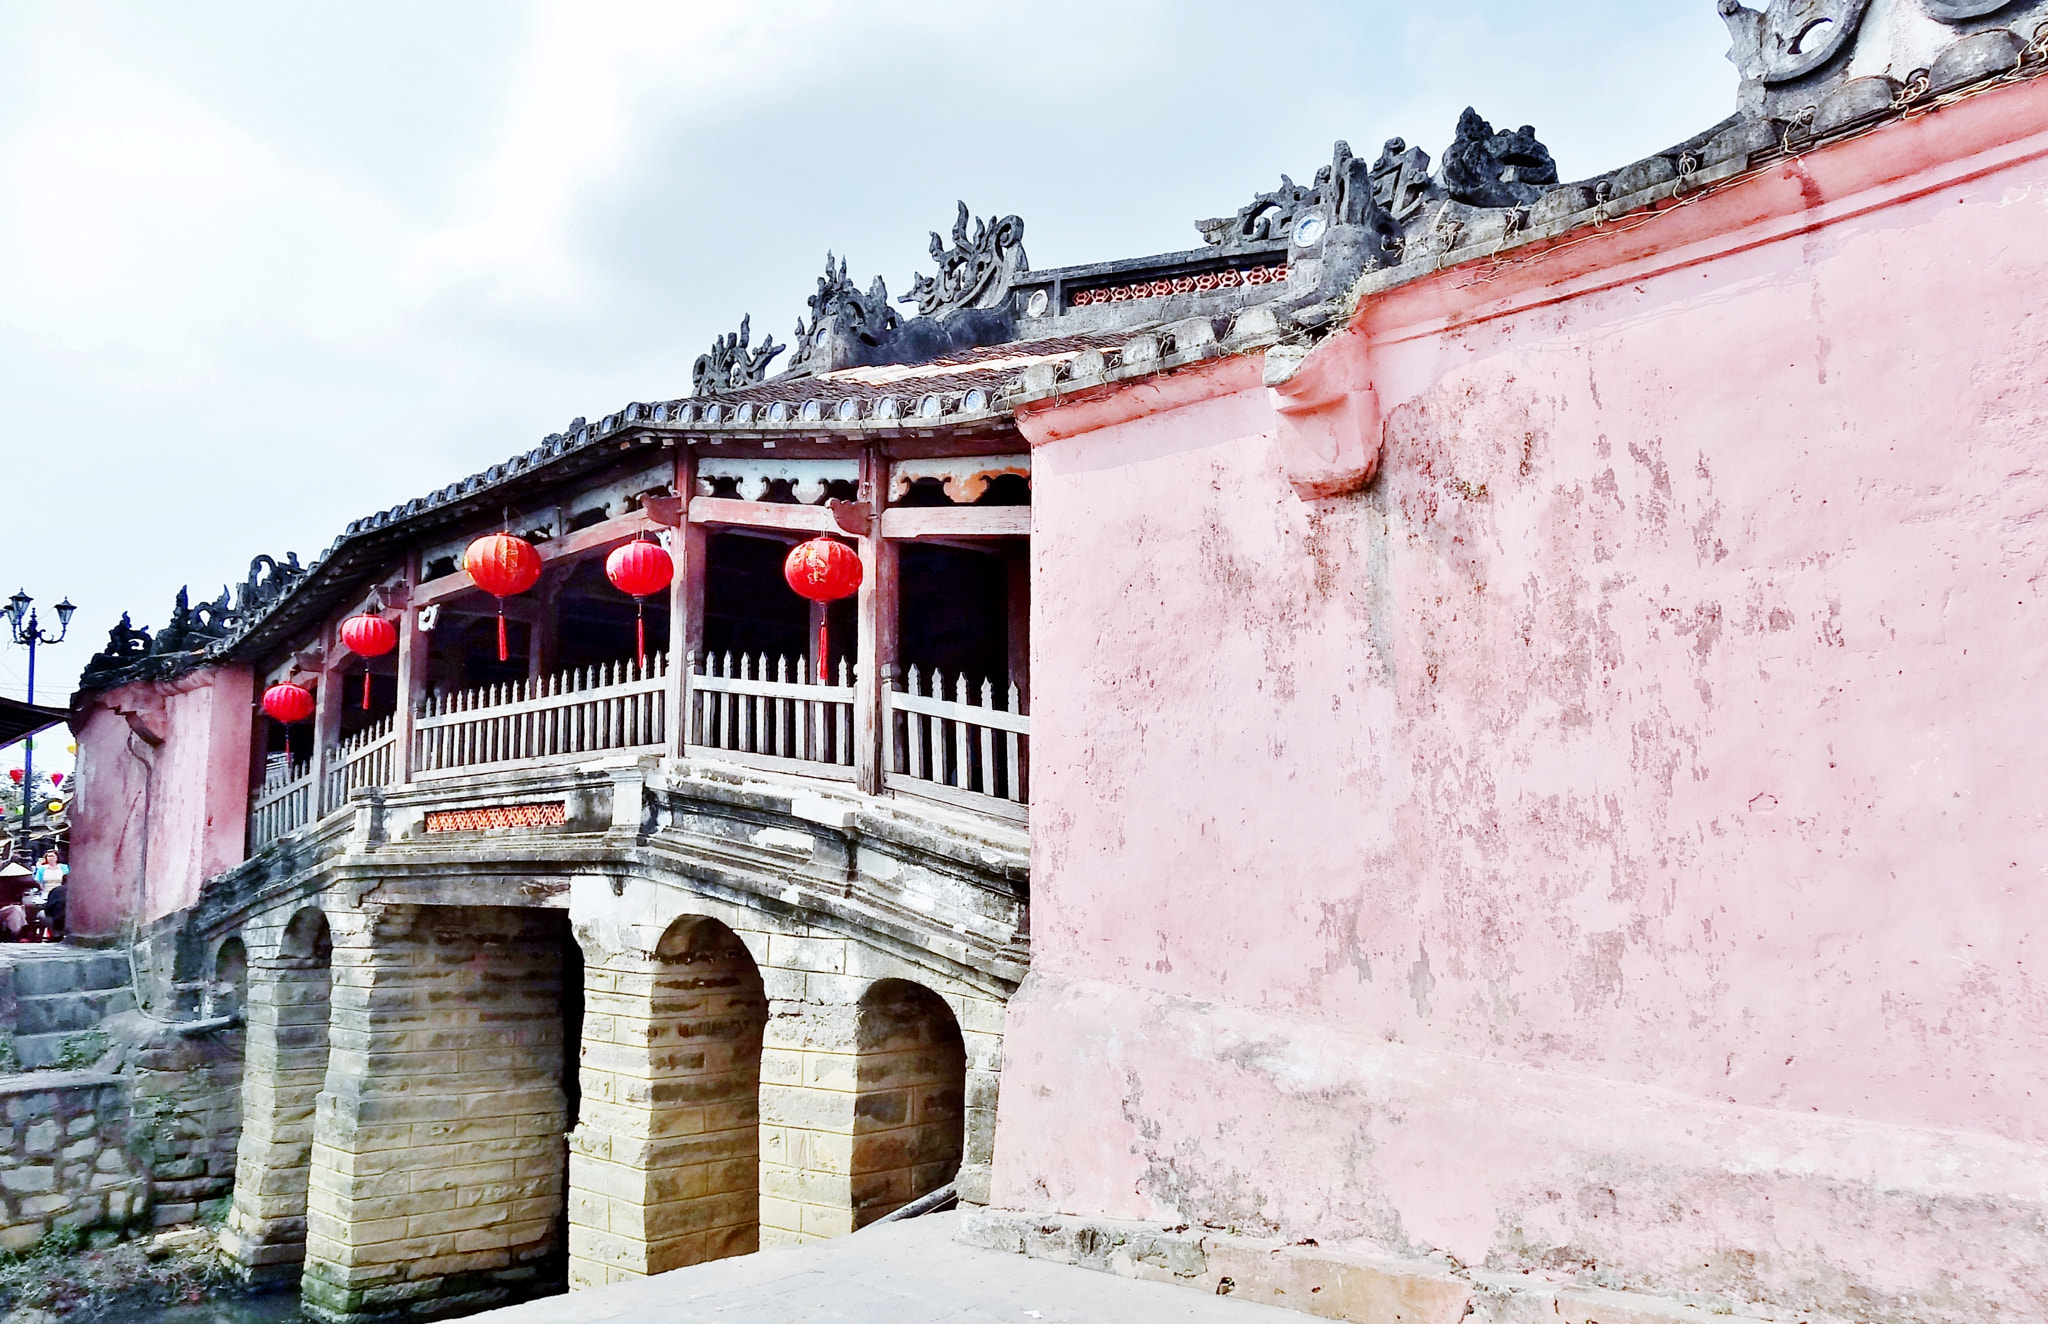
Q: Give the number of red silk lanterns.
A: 5